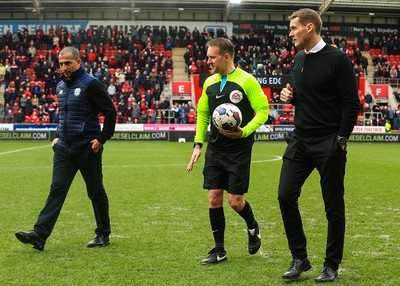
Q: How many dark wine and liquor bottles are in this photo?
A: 0